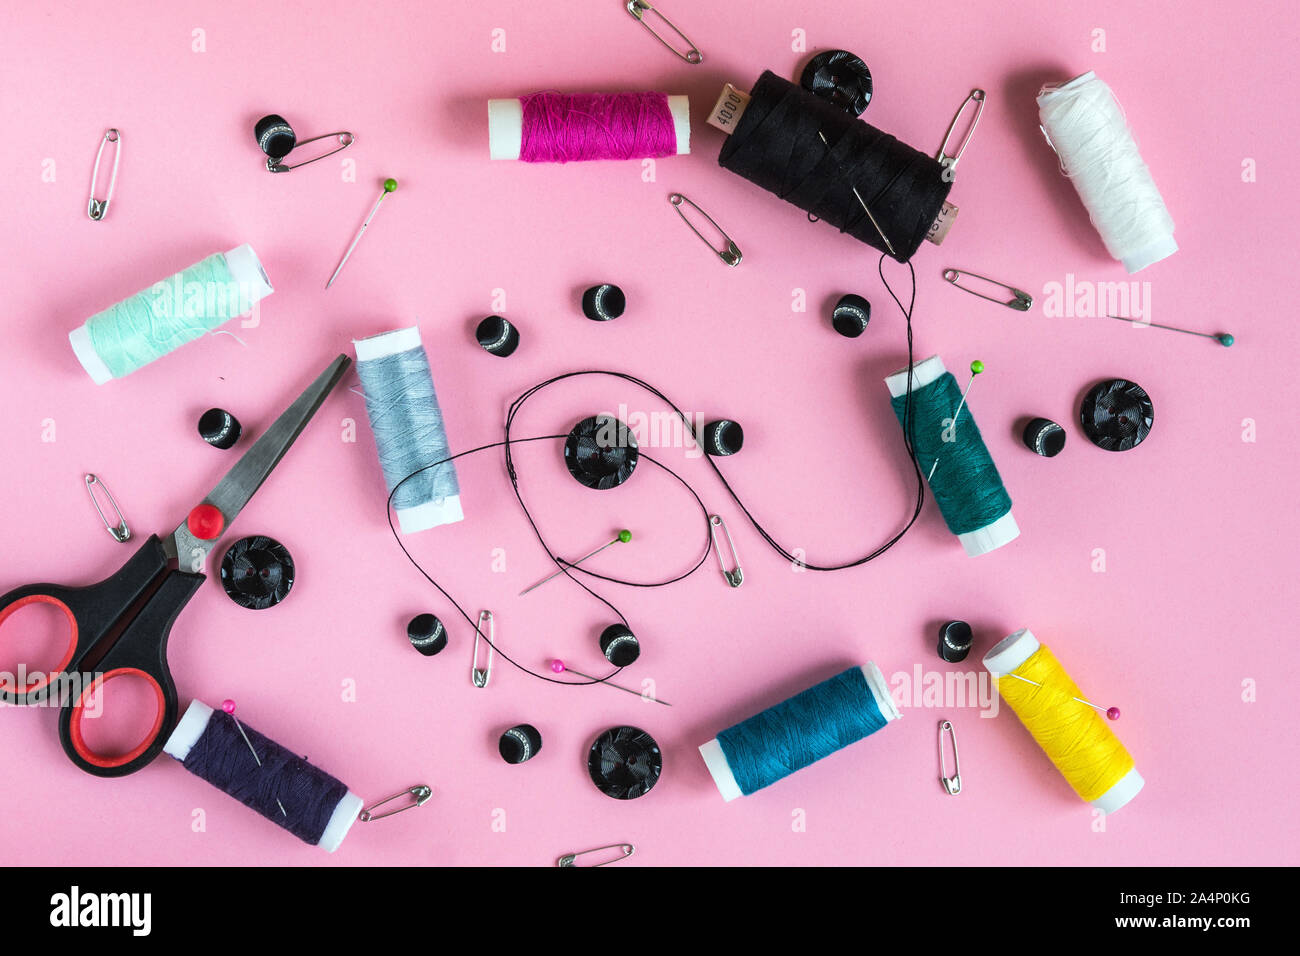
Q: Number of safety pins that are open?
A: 0